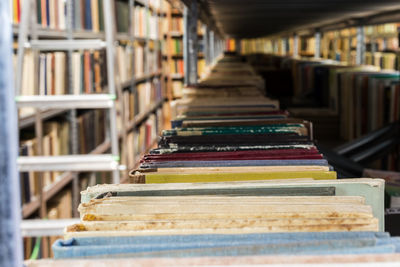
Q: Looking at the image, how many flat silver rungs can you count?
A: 4